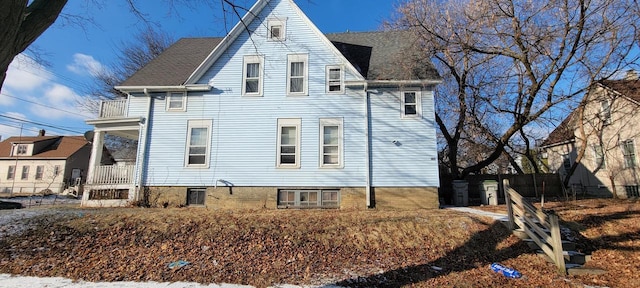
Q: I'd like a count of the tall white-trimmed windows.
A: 5